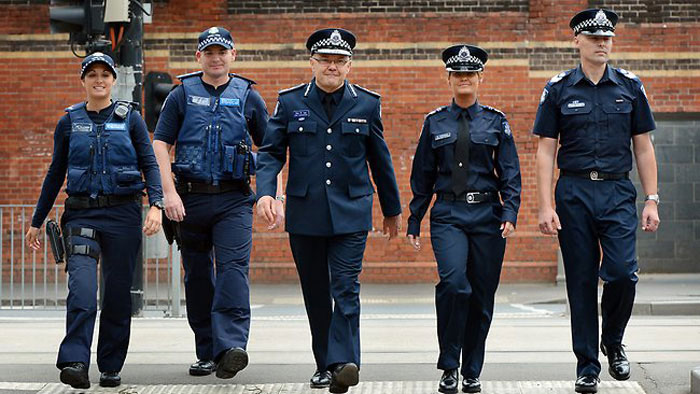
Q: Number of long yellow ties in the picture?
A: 0